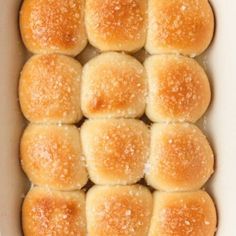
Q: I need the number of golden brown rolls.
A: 12